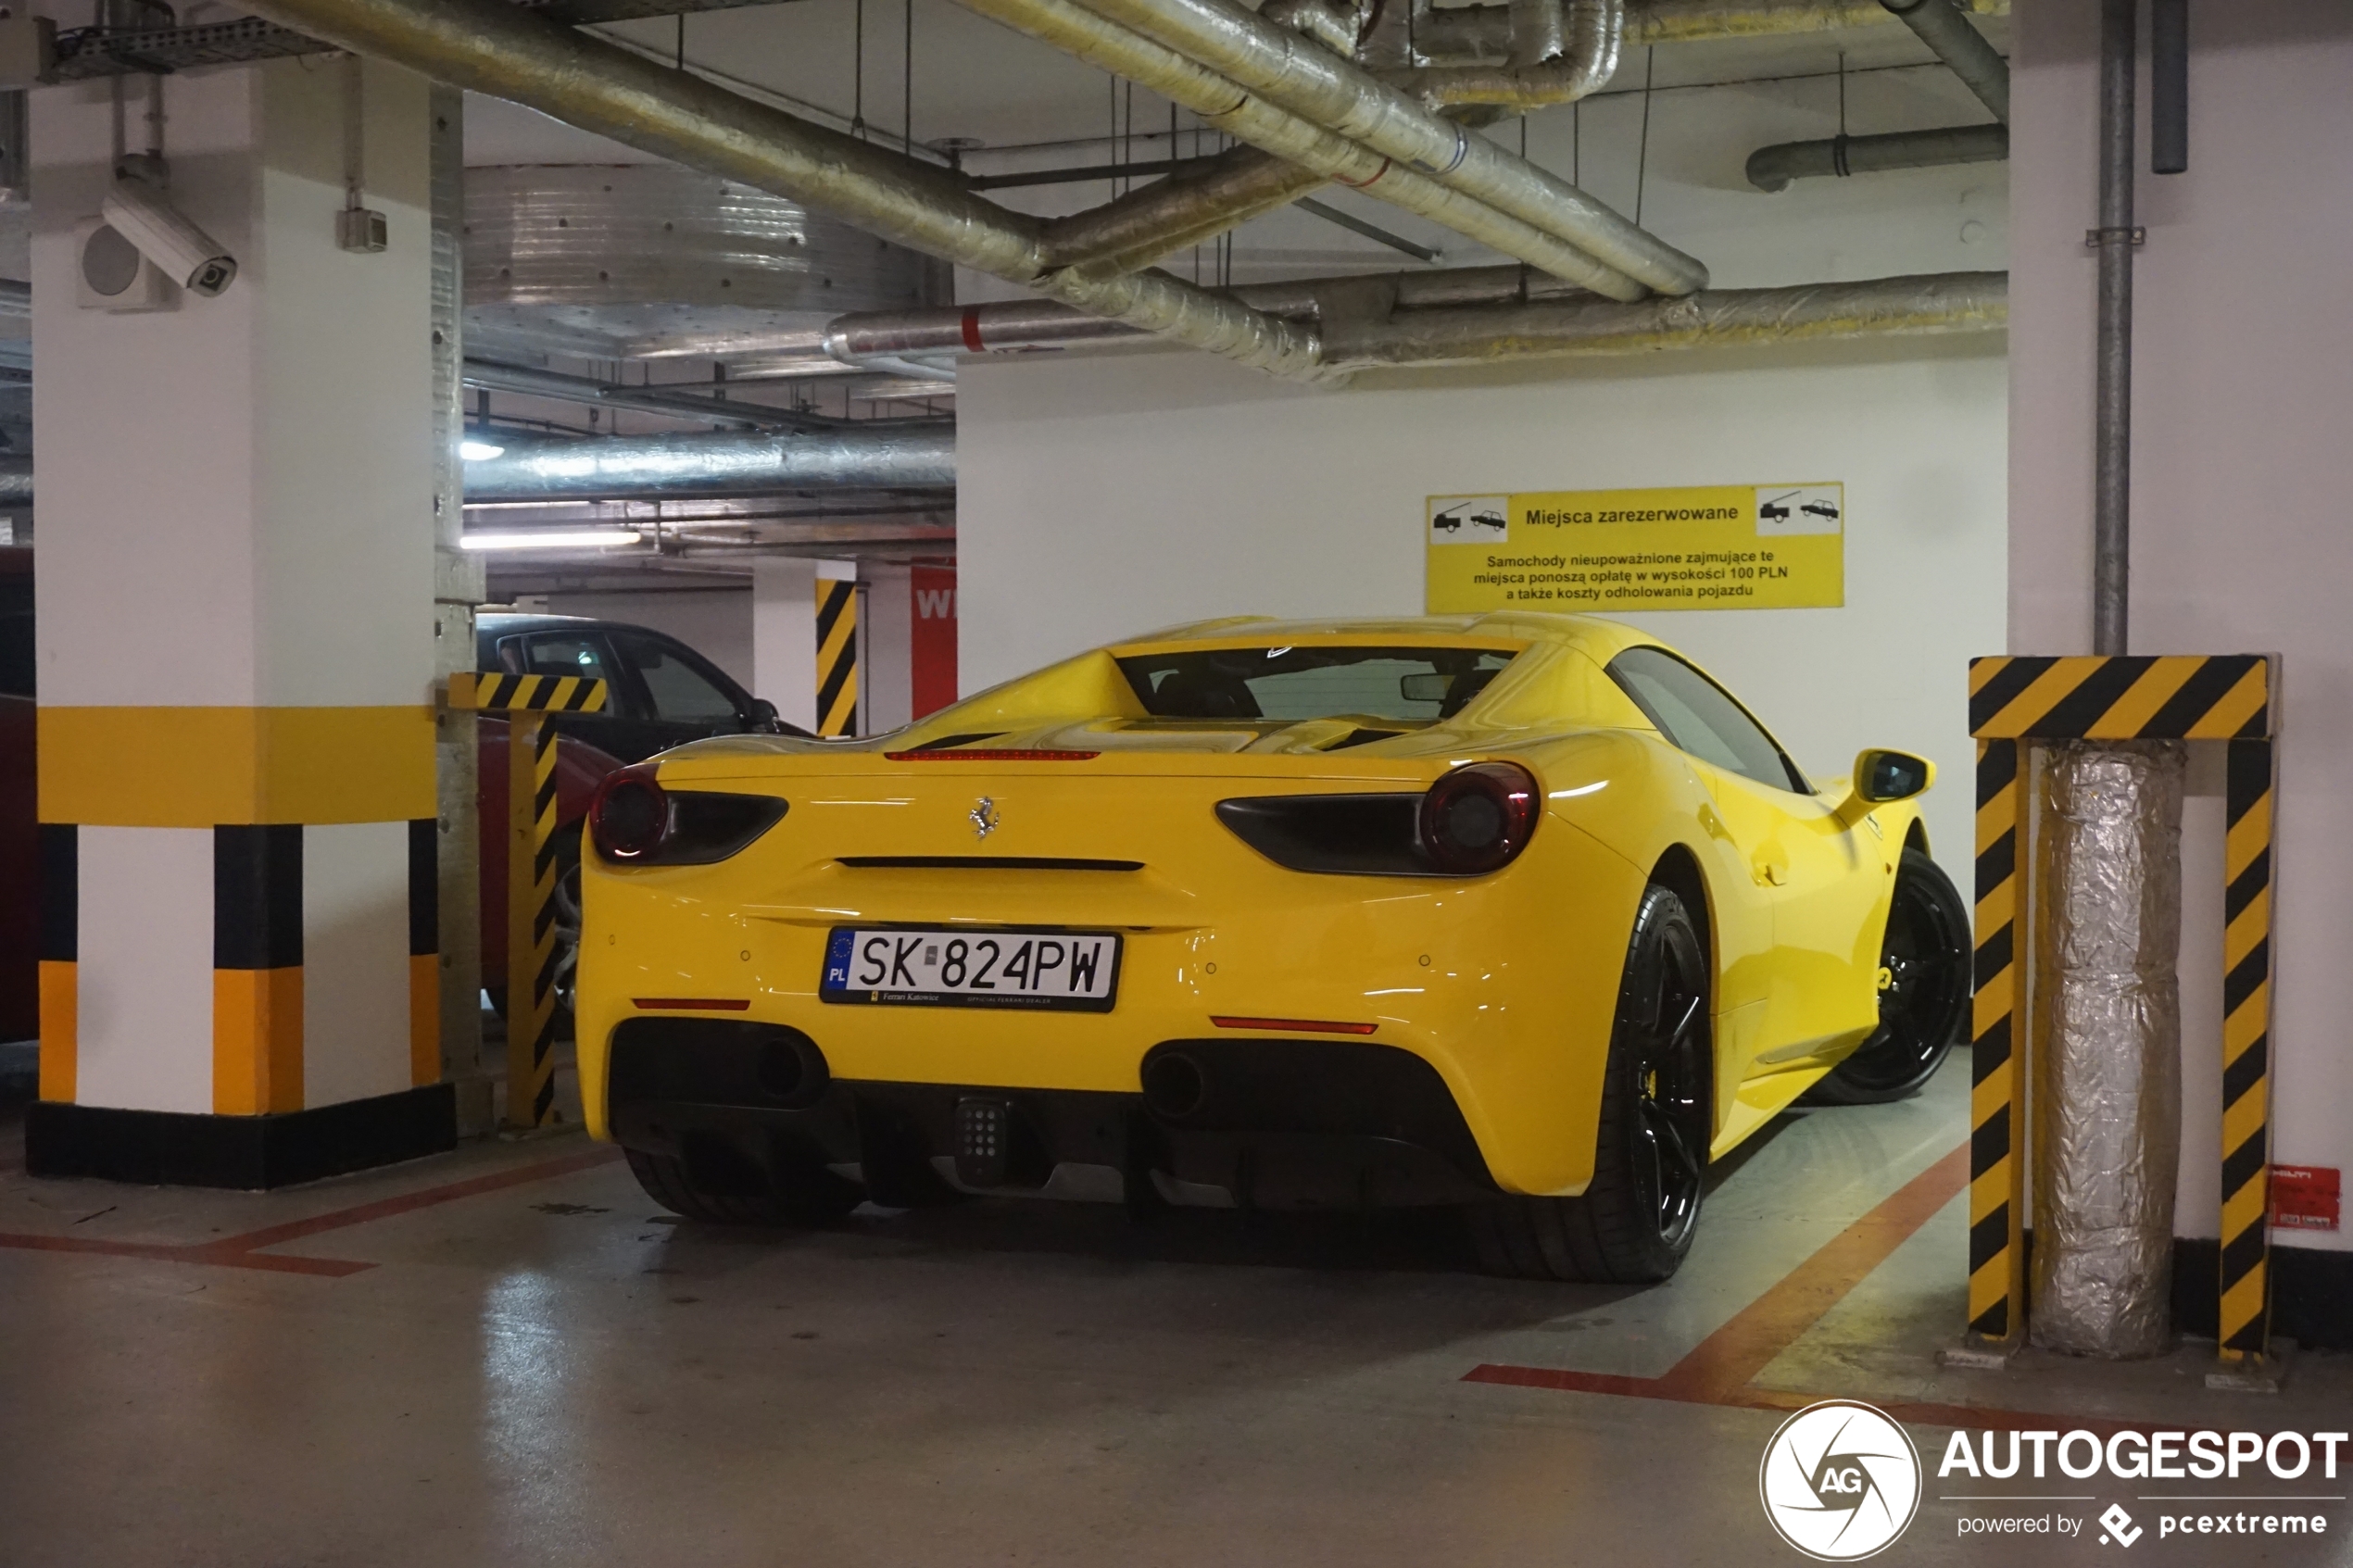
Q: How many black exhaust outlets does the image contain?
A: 2